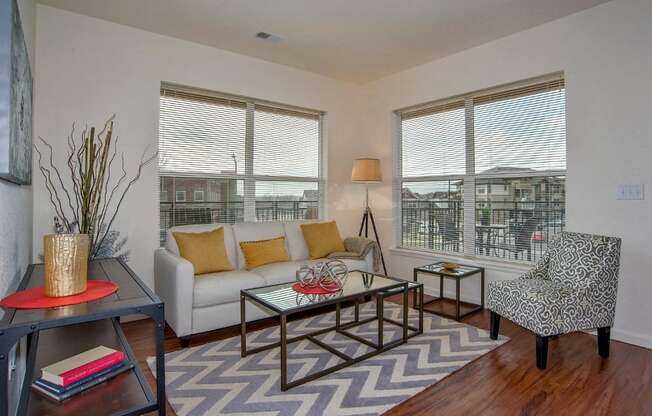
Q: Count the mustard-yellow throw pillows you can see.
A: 3